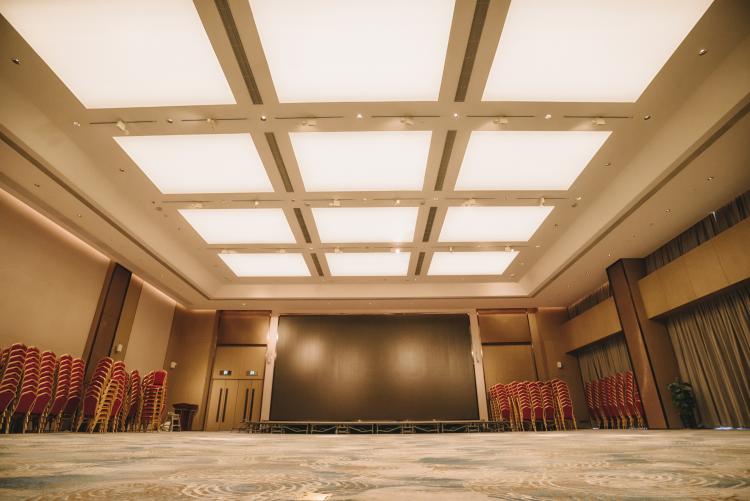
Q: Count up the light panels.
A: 12